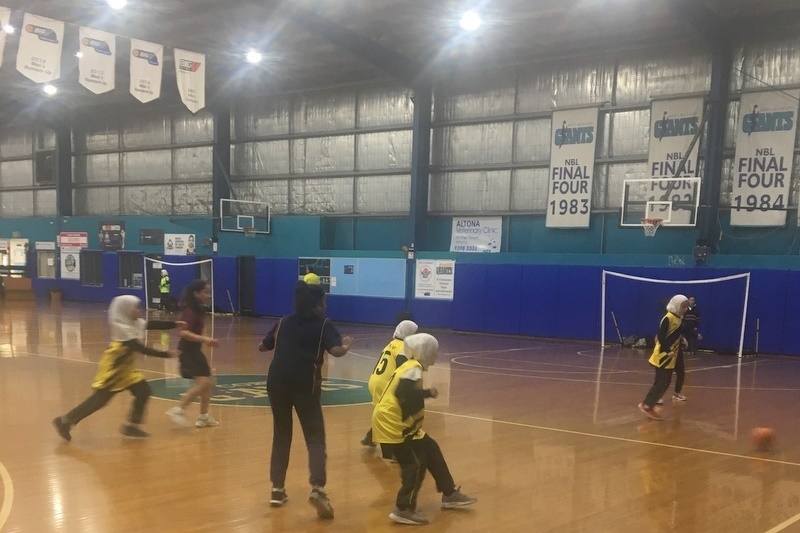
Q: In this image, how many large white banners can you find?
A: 3